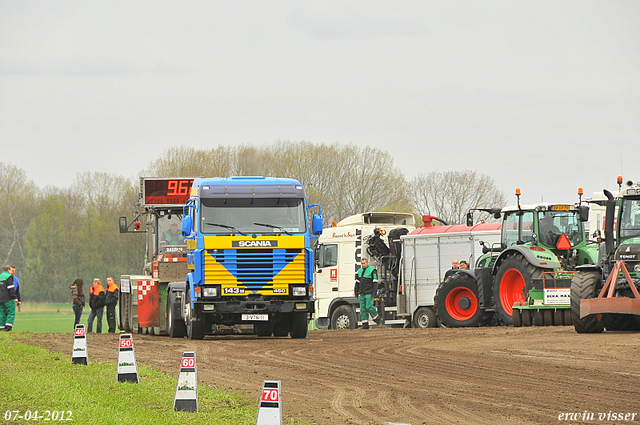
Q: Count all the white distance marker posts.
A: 4